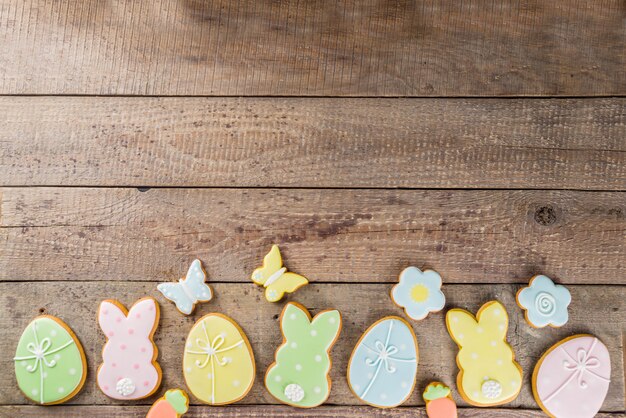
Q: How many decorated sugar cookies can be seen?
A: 13